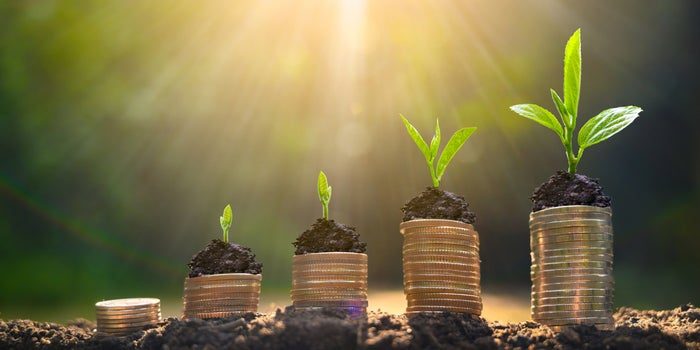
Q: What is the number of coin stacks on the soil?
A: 5